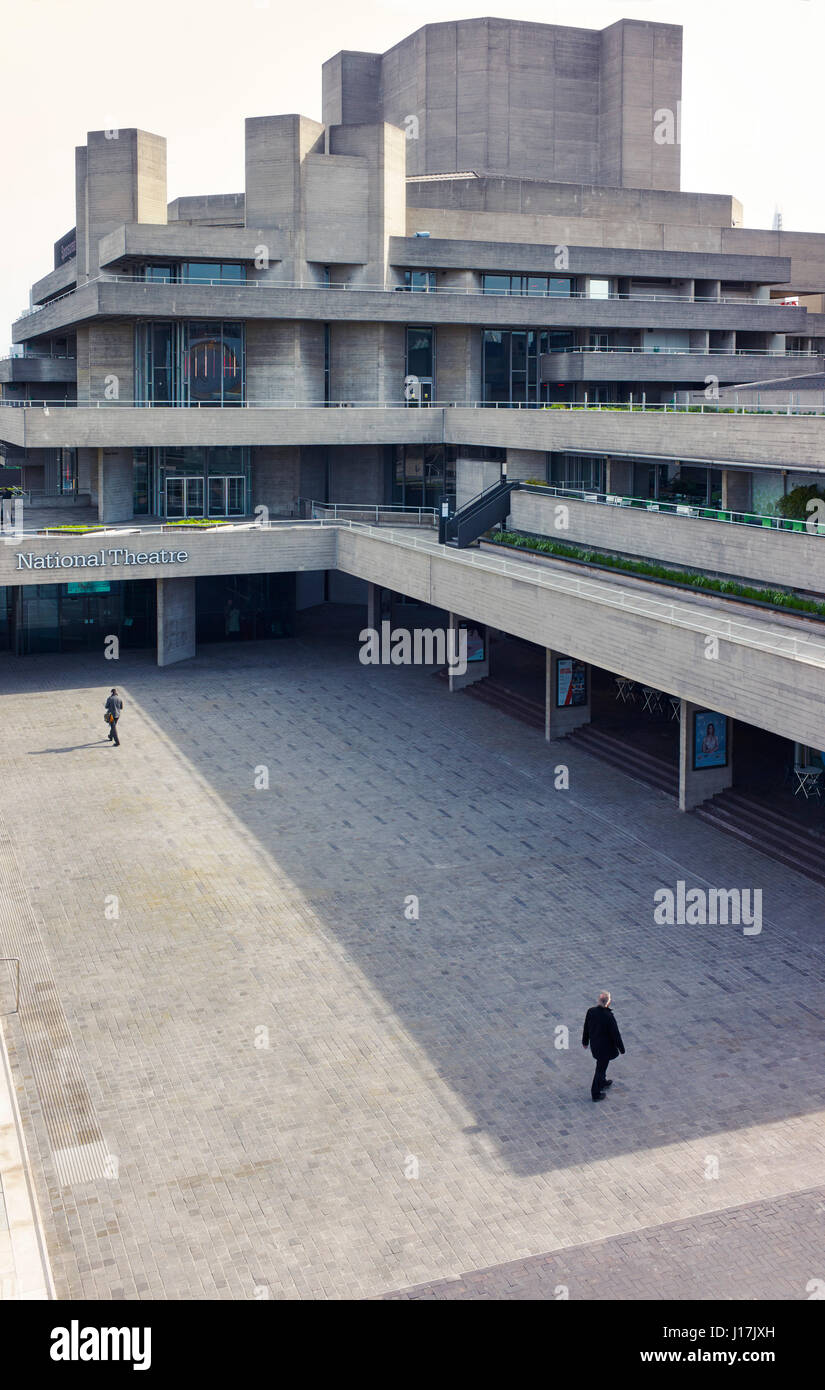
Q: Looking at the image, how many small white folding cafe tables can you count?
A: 4